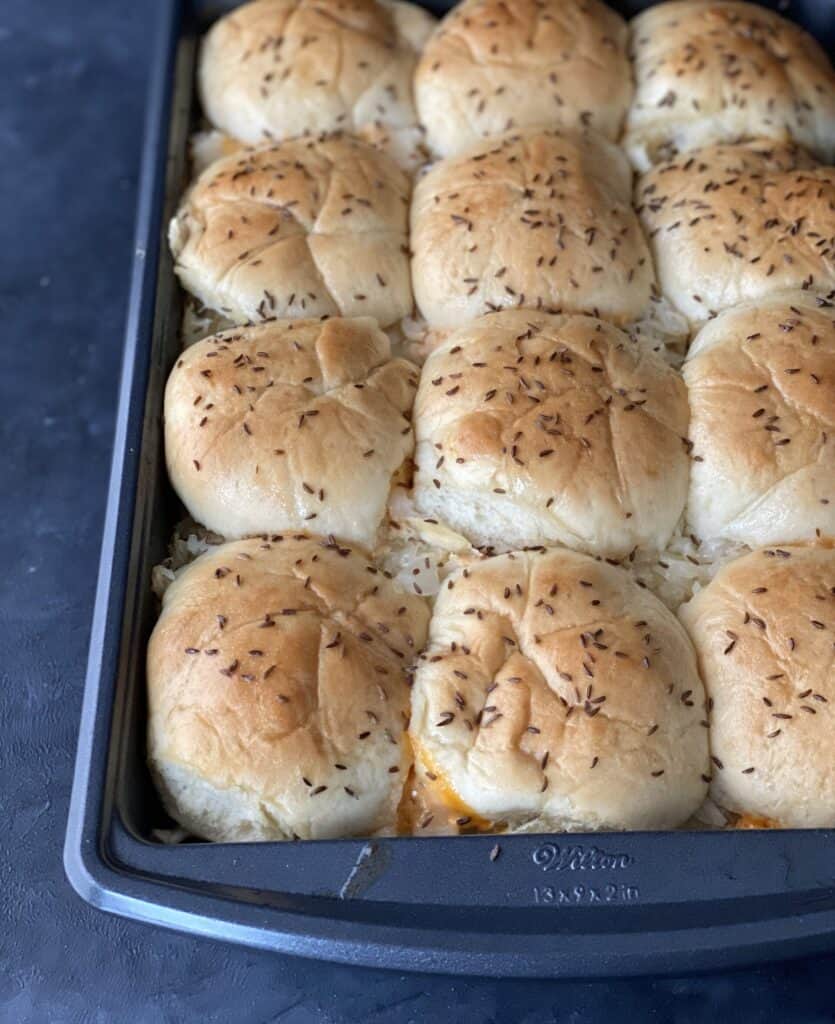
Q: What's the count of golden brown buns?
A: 12